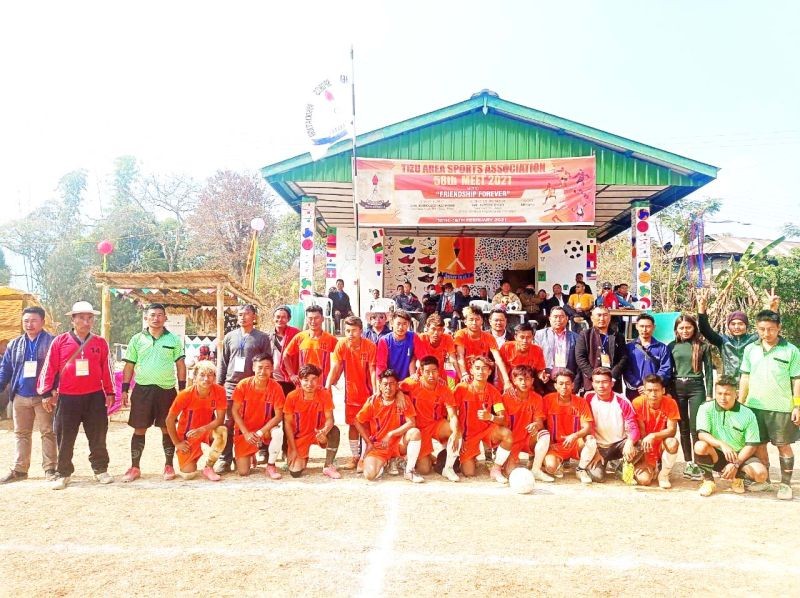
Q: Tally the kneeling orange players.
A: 9